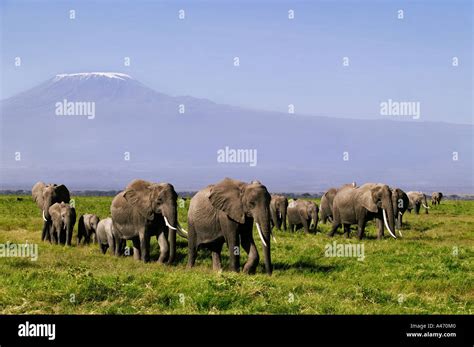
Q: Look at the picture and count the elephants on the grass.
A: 13